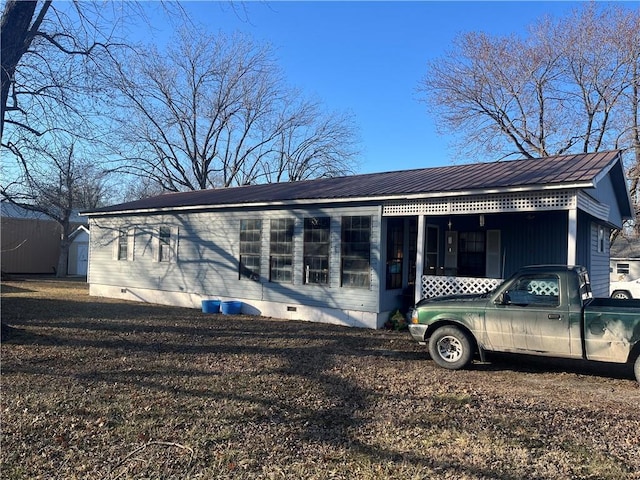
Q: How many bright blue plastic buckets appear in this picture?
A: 2